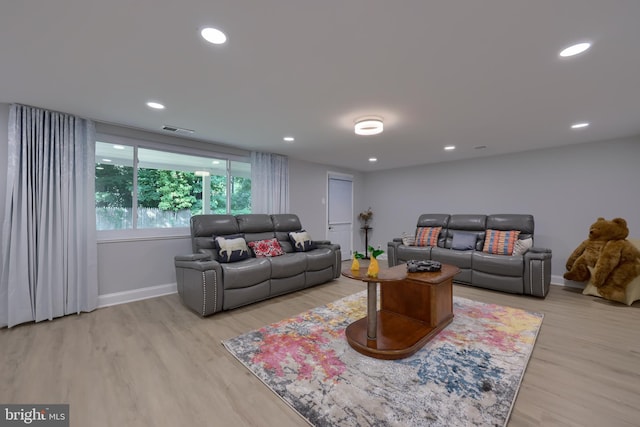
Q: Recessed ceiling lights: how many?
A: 7